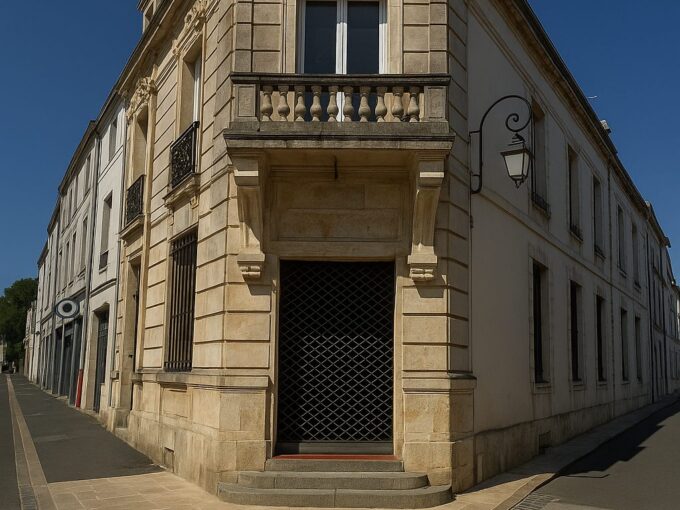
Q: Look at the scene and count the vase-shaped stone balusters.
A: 10